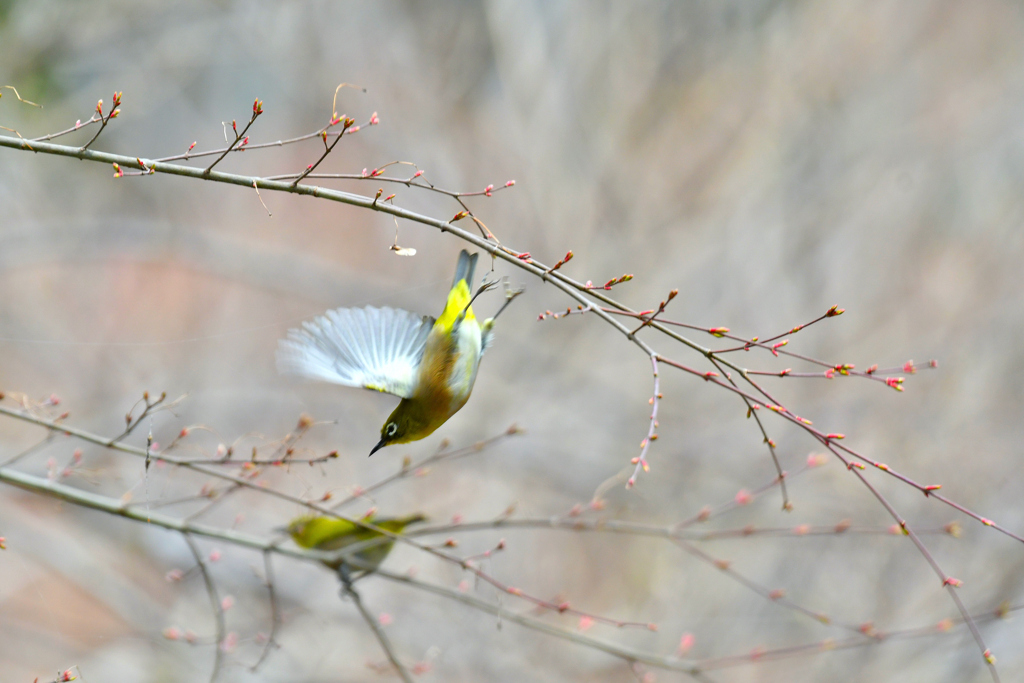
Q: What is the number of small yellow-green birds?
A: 2